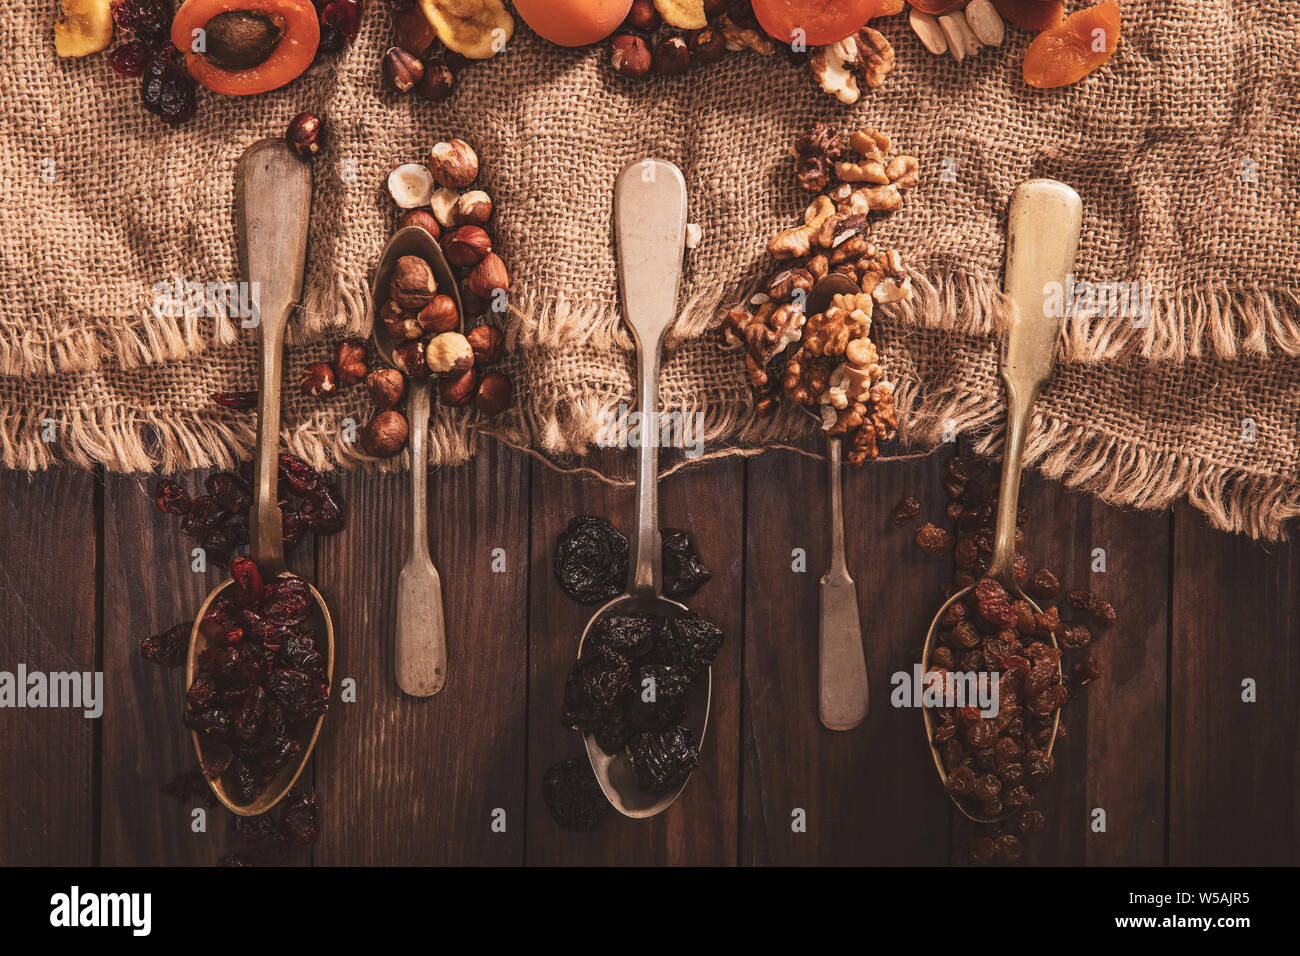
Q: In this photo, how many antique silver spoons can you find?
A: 5